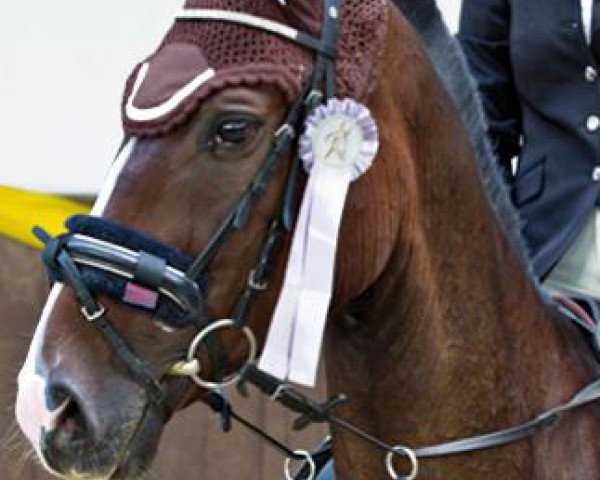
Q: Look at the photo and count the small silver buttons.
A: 3